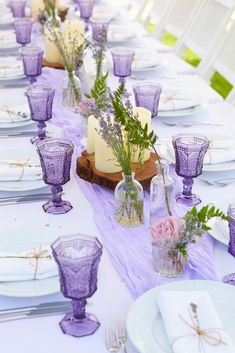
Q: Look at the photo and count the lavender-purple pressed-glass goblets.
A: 12